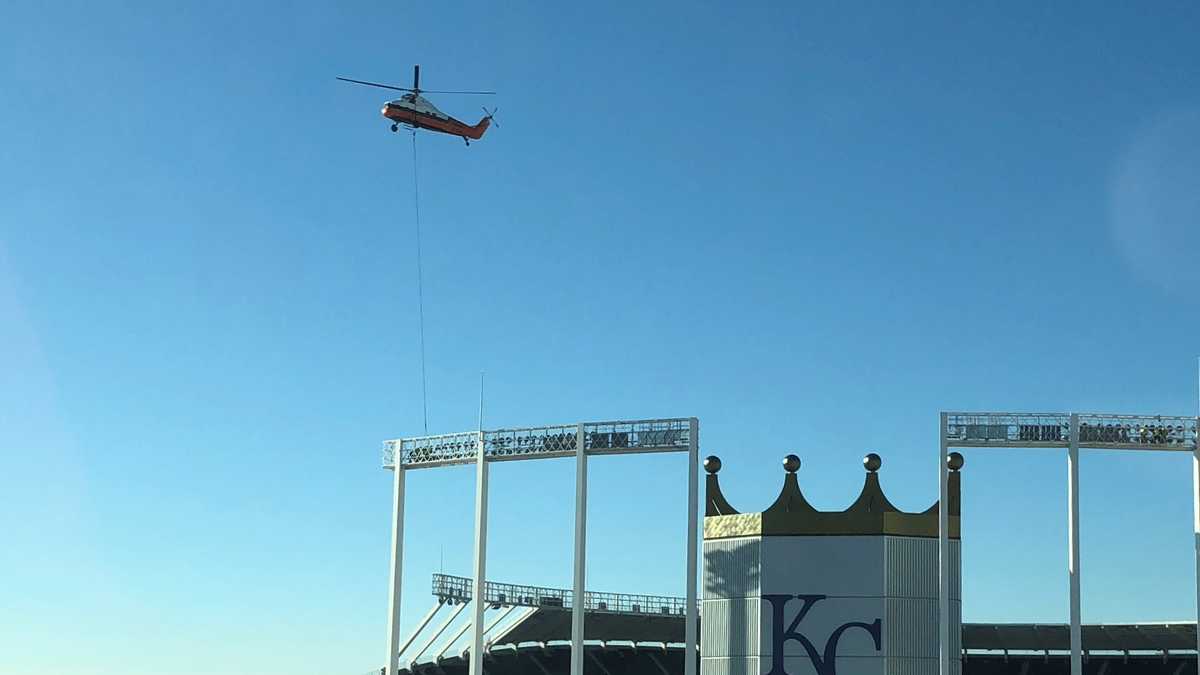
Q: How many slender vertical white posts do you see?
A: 7